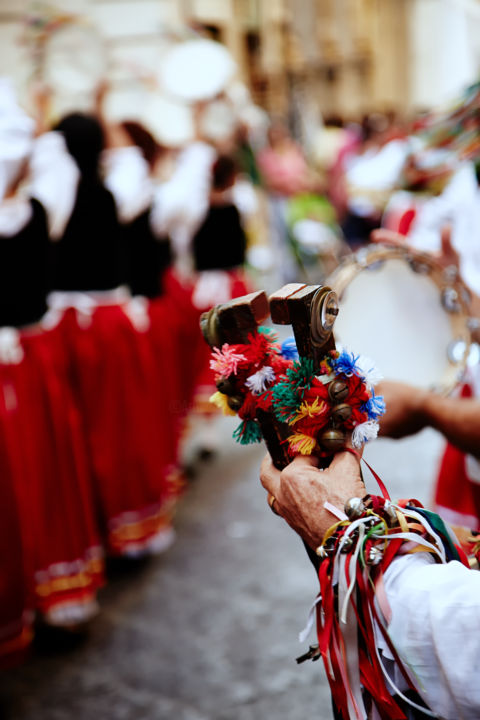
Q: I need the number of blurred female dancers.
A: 4